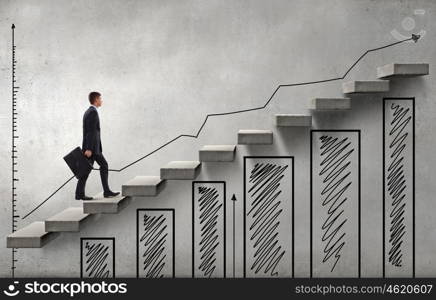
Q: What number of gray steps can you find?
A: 11